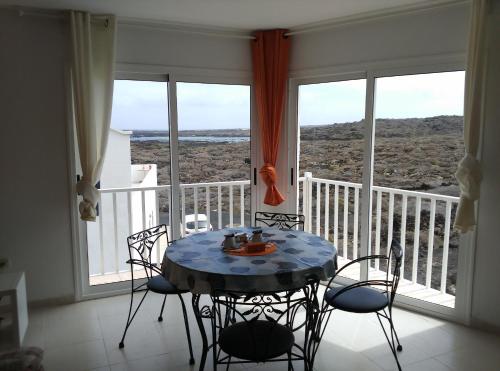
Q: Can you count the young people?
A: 0